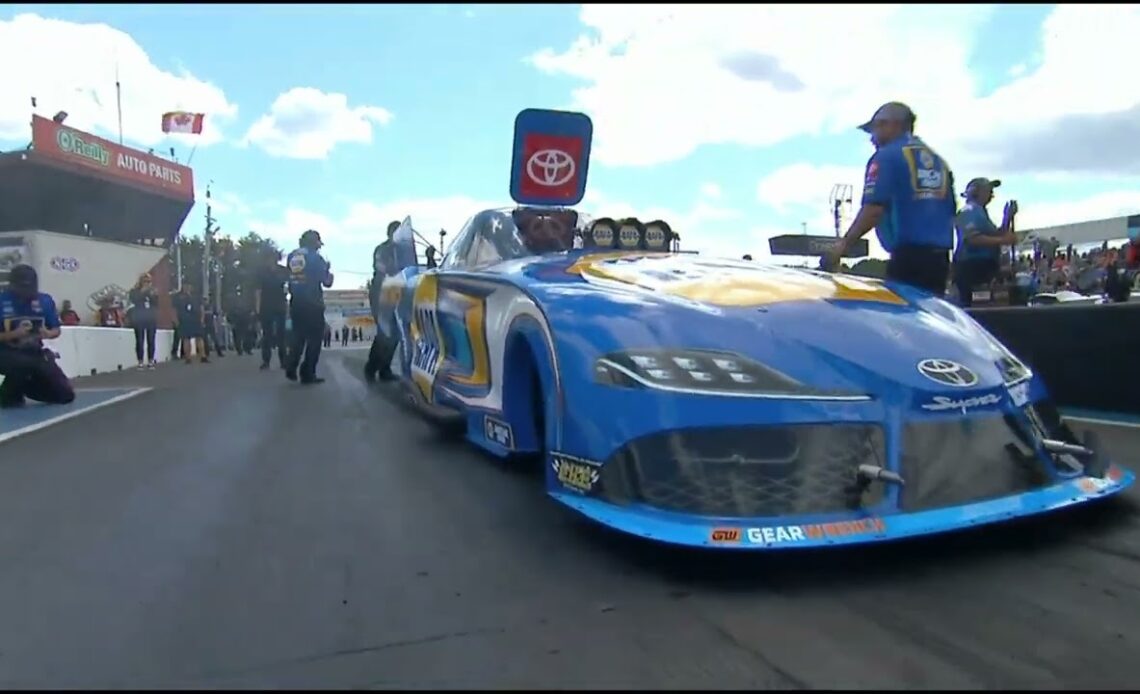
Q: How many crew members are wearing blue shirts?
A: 4